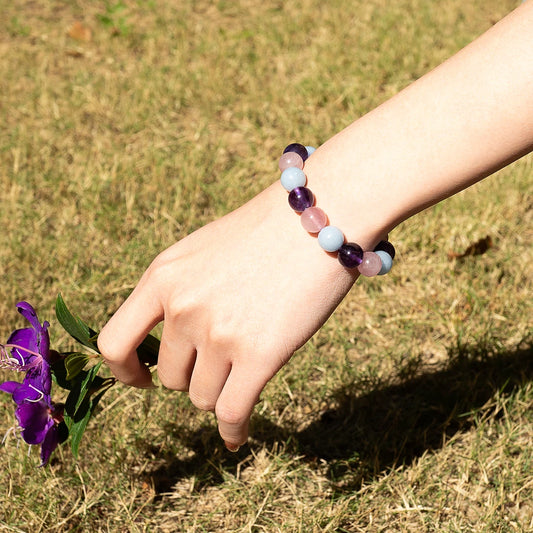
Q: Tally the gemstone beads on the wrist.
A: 11